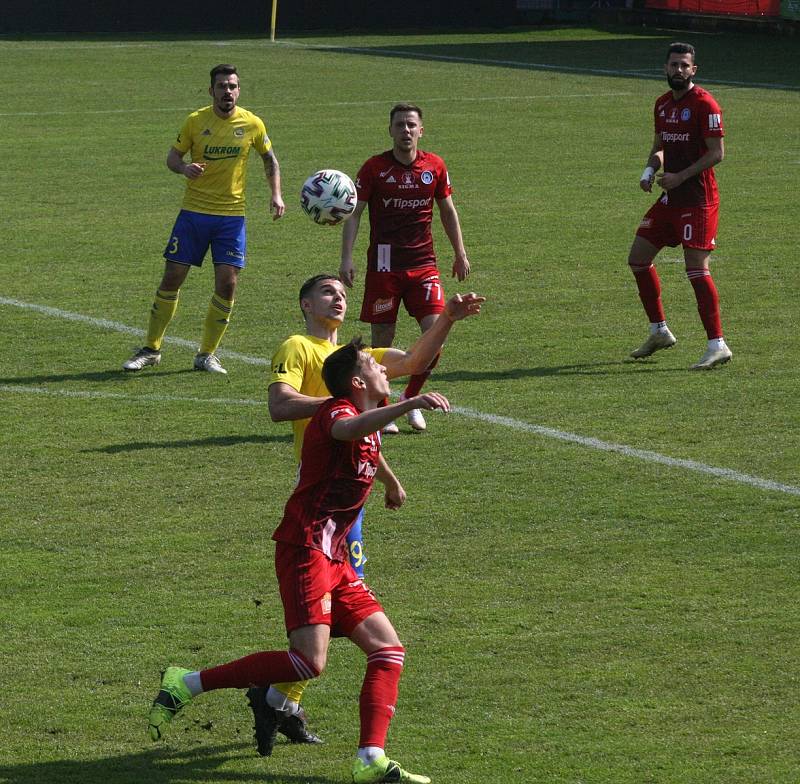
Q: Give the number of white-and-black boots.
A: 2